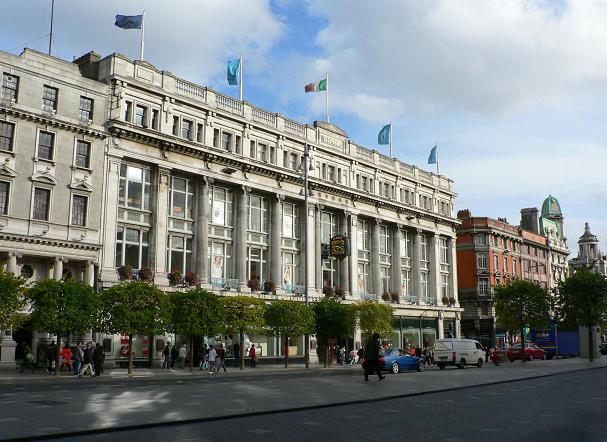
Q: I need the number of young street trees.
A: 10